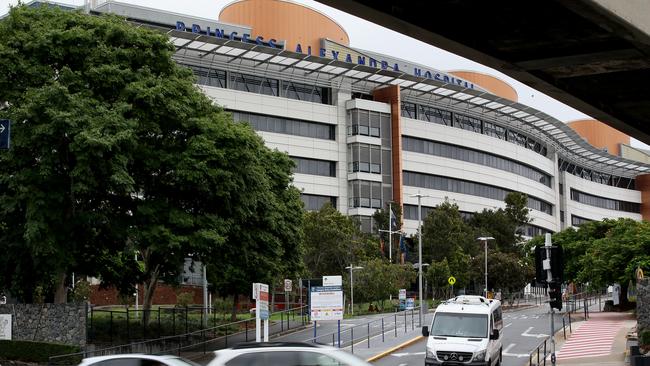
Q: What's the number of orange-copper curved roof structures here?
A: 3